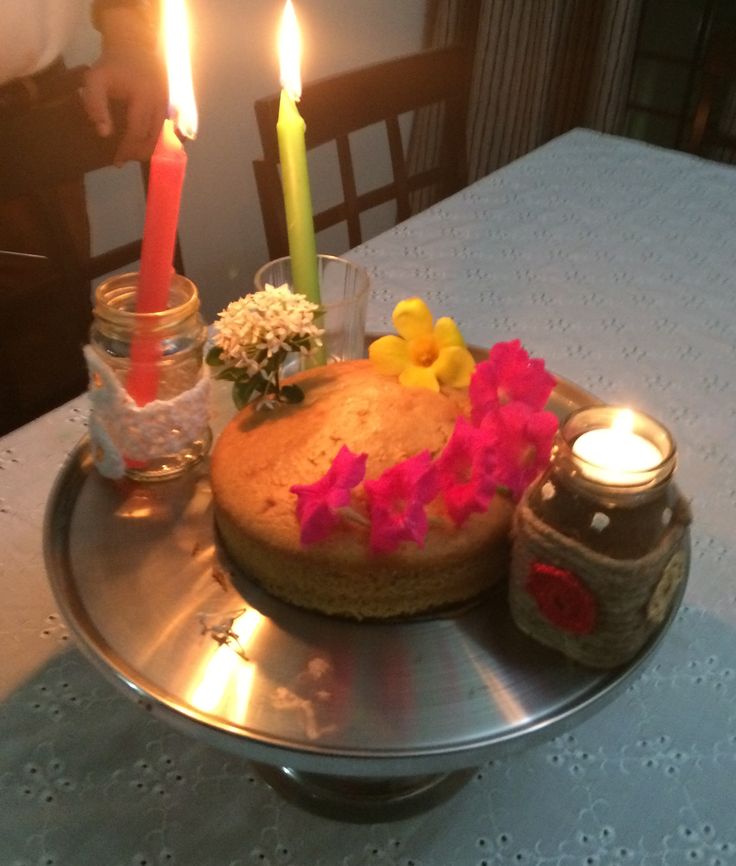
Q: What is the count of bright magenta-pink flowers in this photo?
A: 5